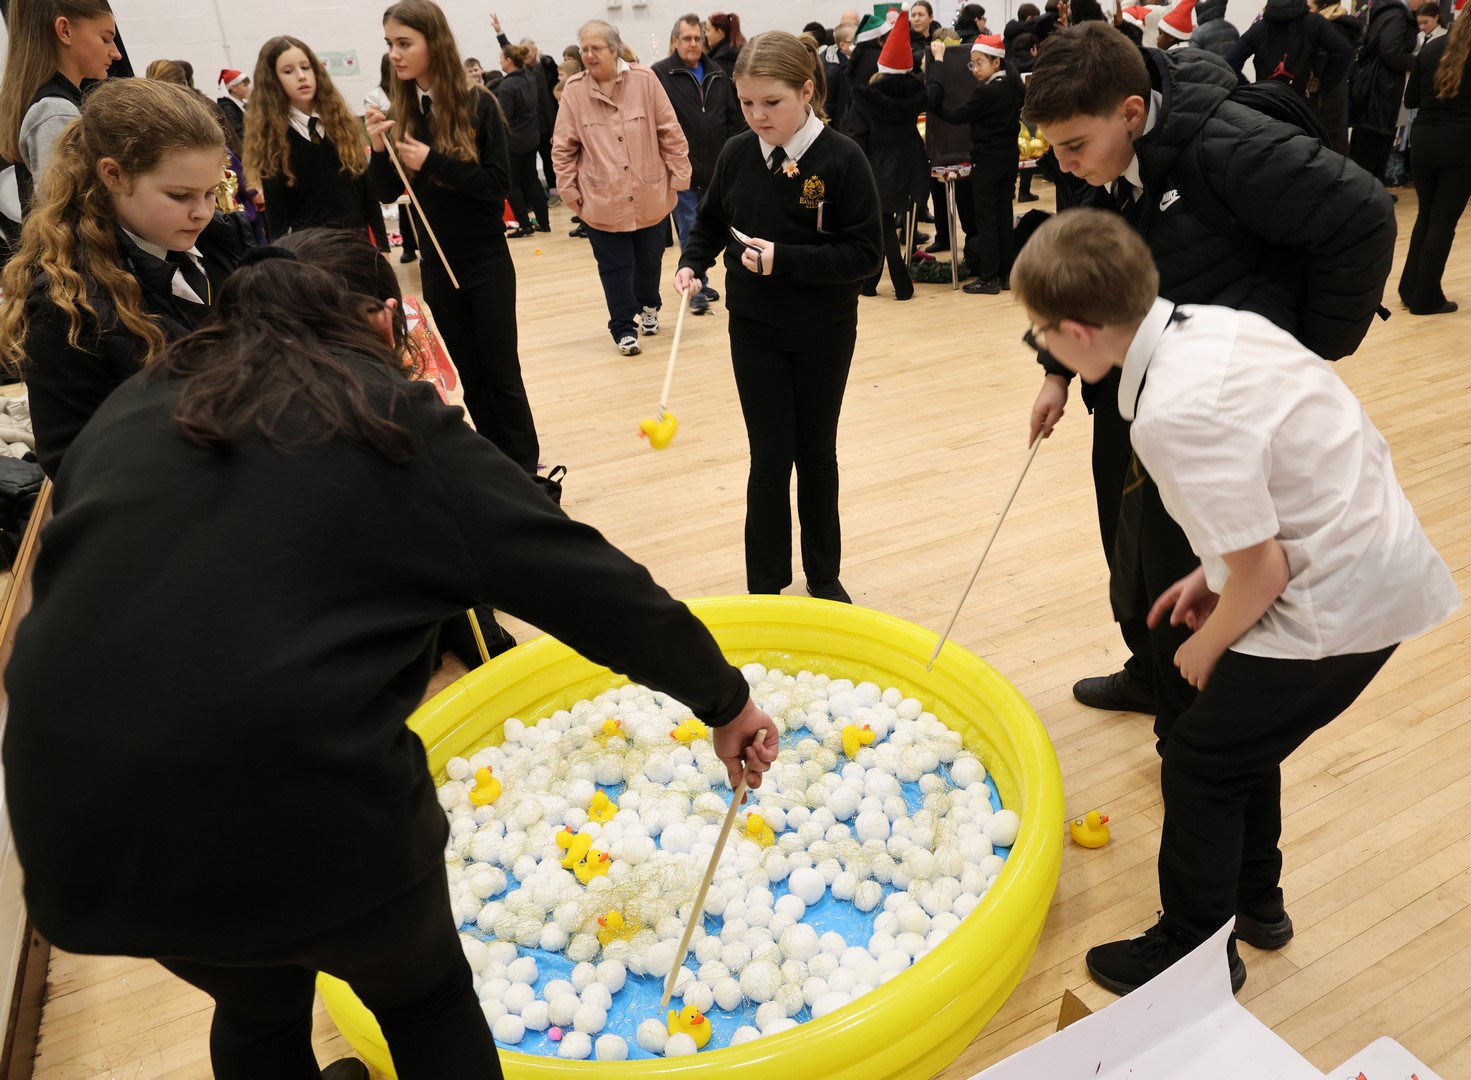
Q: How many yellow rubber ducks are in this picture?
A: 12